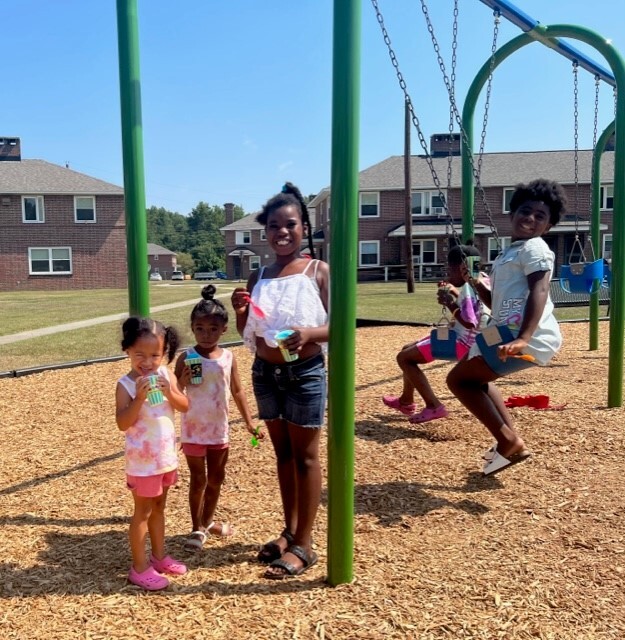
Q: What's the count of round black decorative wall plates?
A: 0